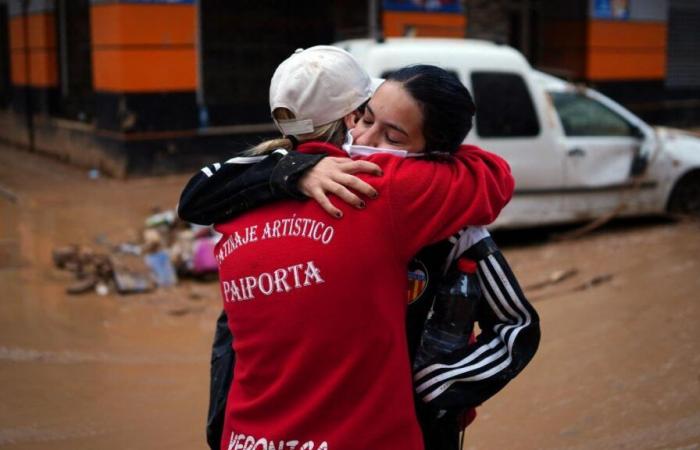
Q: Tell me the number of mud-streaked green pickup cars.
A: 0